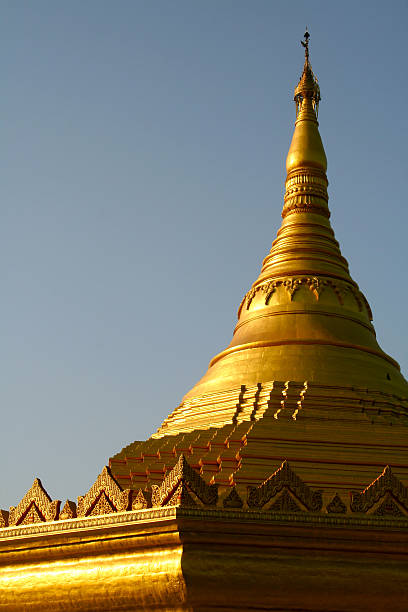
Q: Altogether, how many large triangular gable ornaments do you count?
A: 5